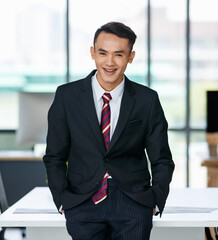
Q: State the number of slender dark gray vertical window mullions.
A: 3